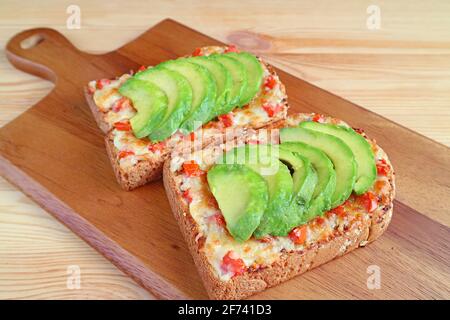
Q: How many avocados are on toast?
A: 12